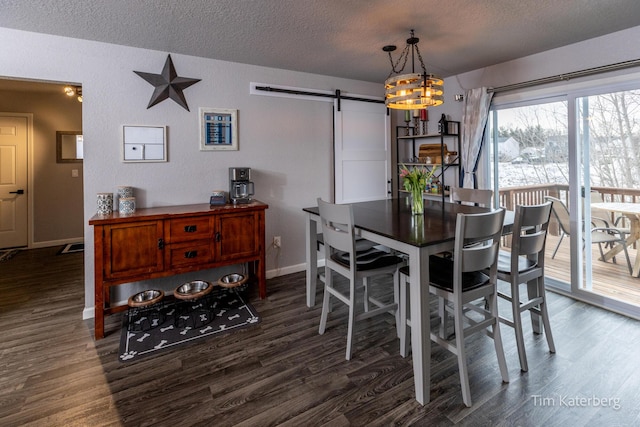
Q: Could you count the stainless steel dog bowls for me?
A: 3